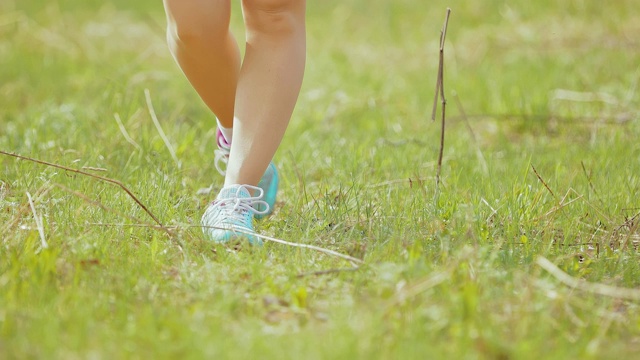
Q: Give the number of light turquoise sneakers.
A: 2